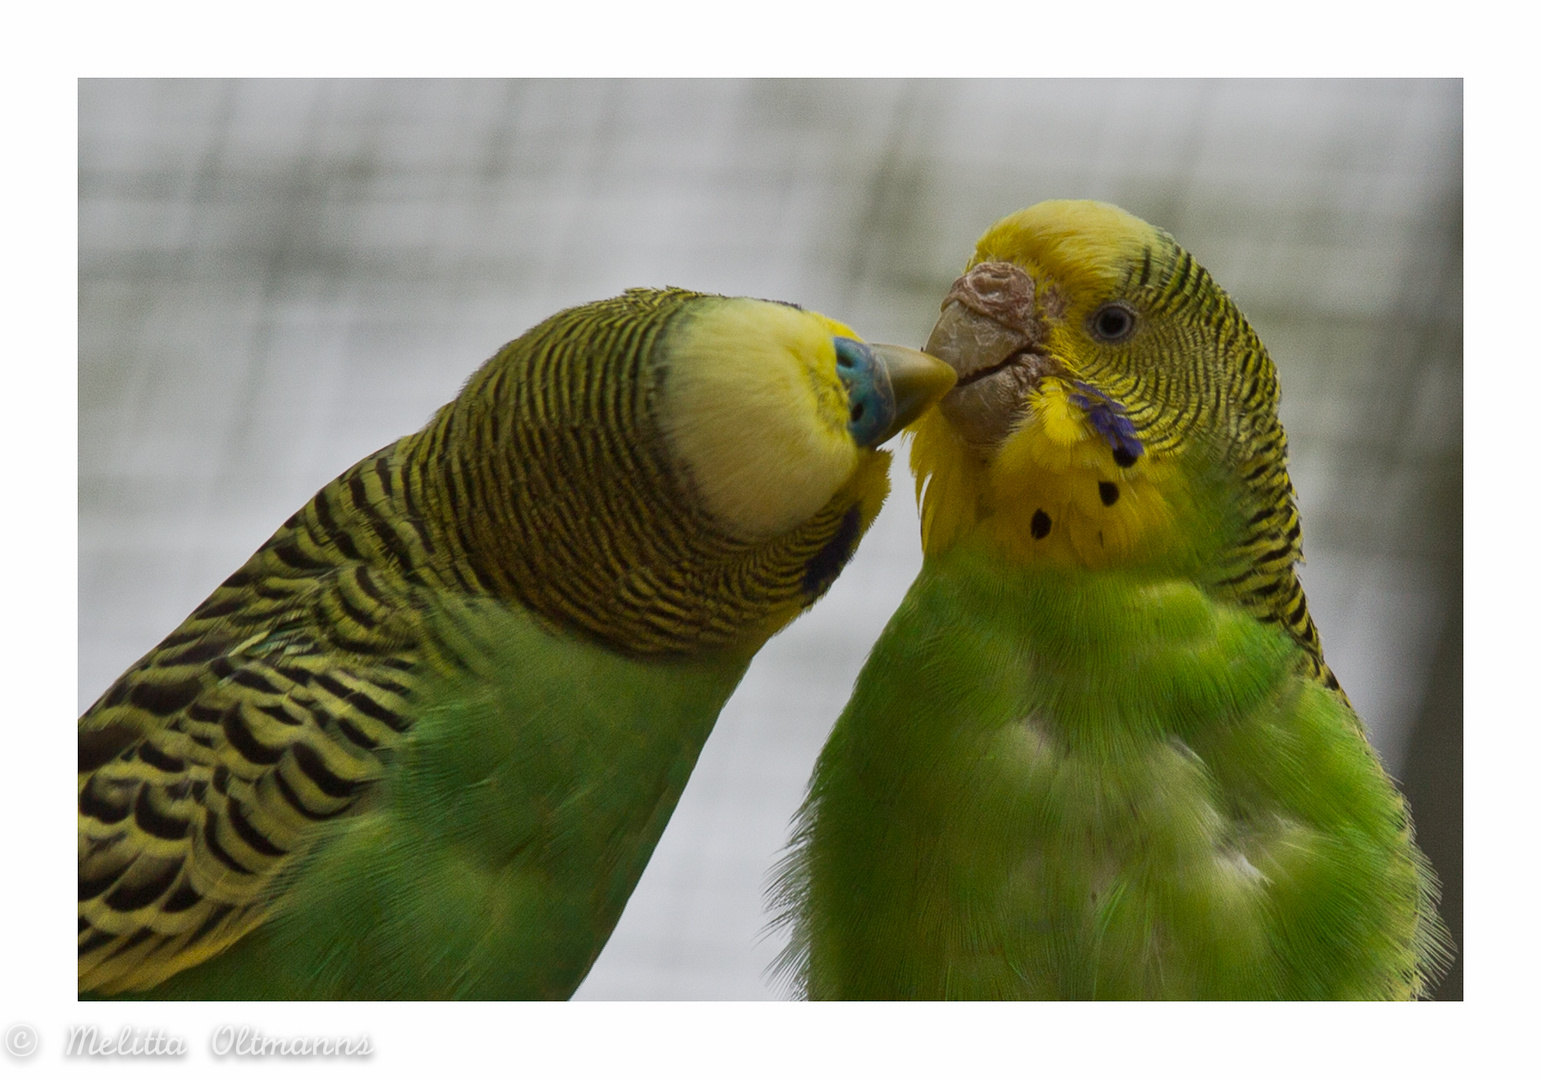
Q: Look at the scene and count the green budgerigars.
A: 2